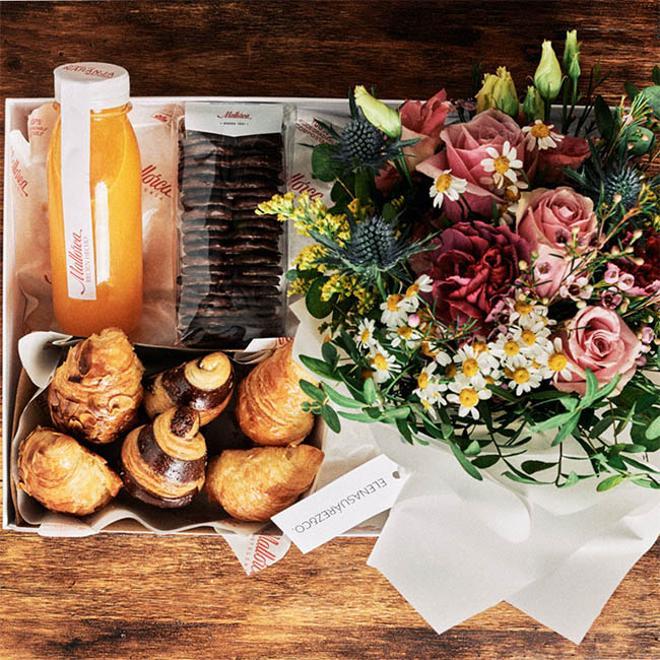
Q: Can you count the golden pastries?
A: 4